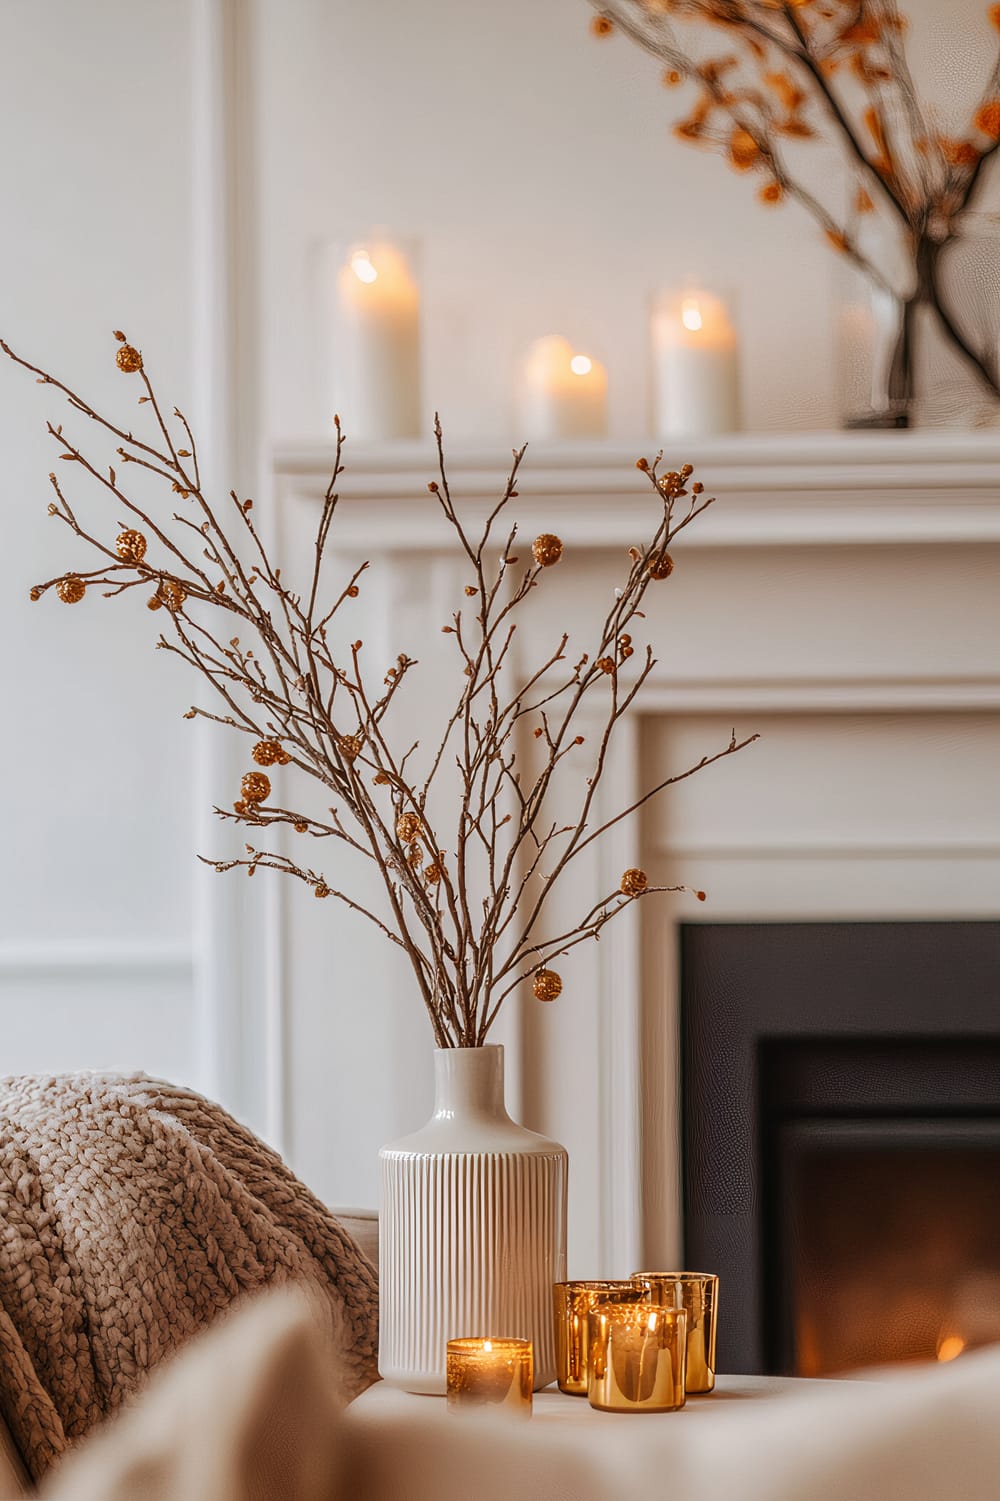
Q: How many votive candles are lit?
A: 2